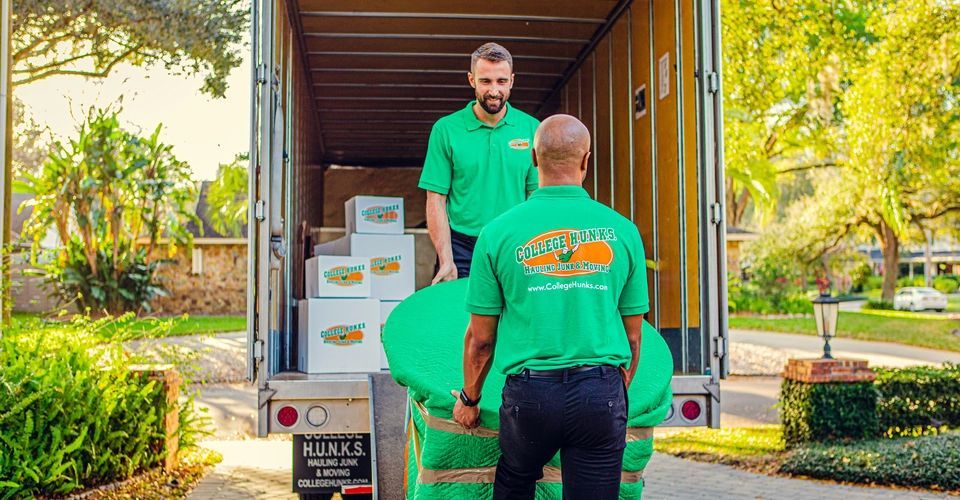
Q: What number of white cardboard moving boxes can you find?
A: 5